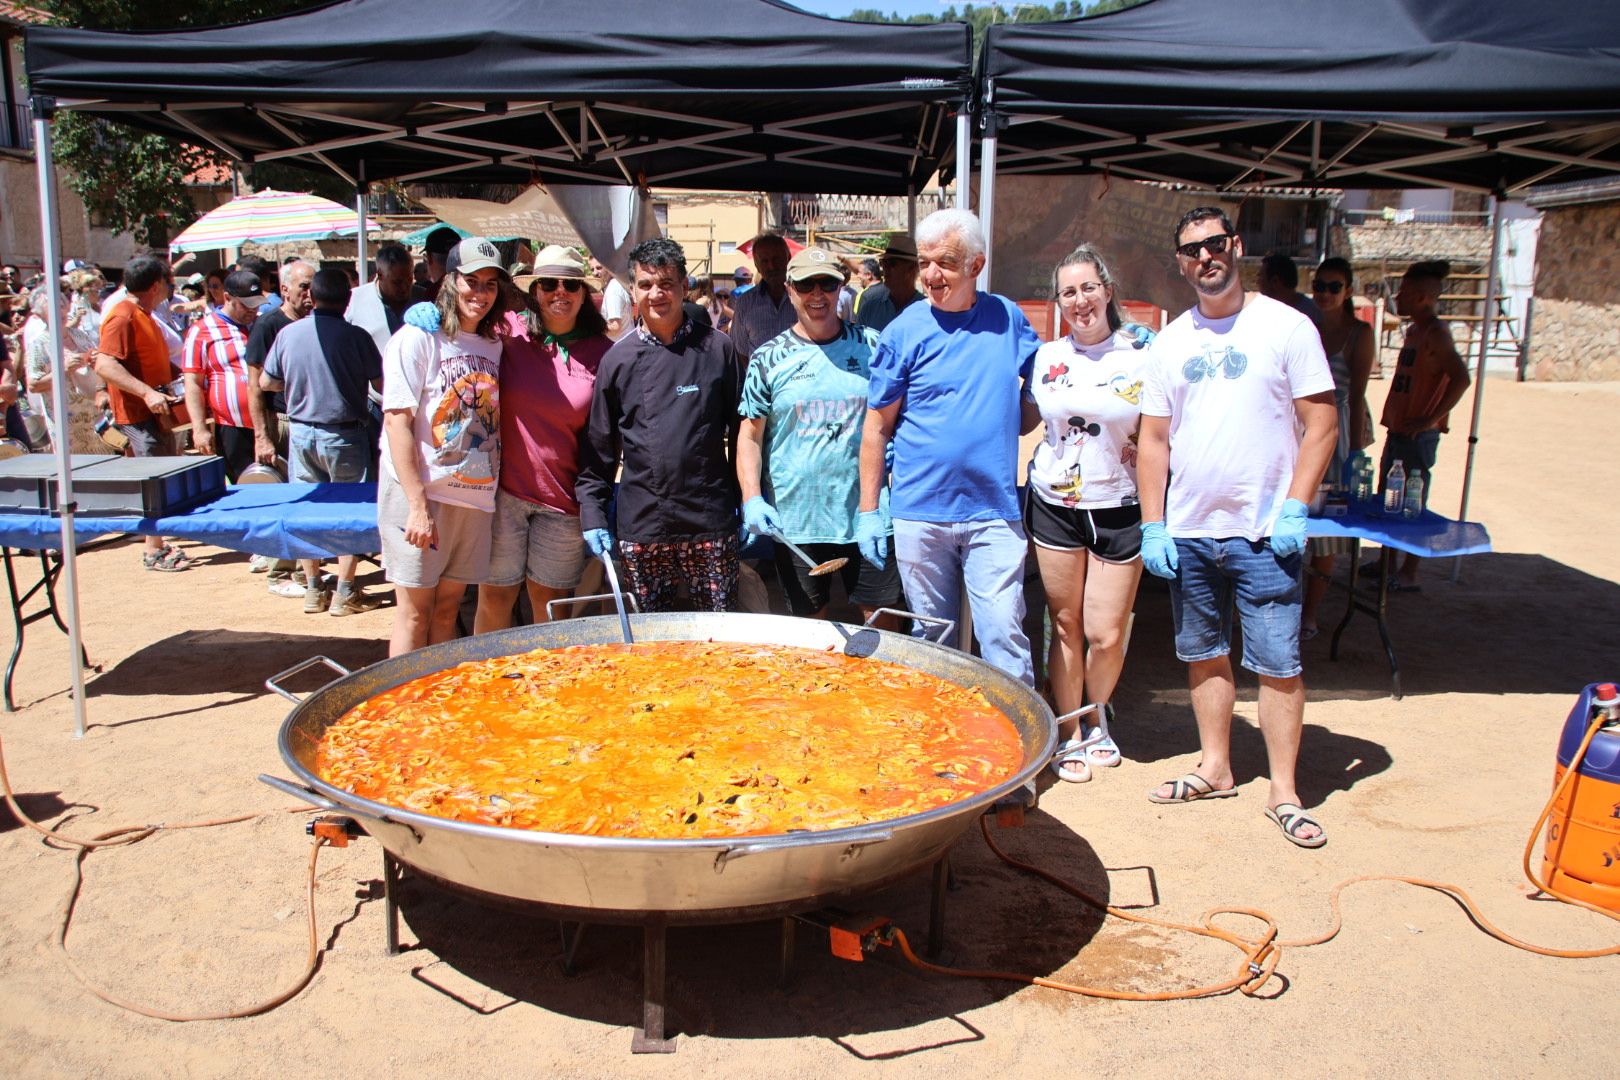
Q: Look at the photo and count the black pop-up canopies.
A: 2